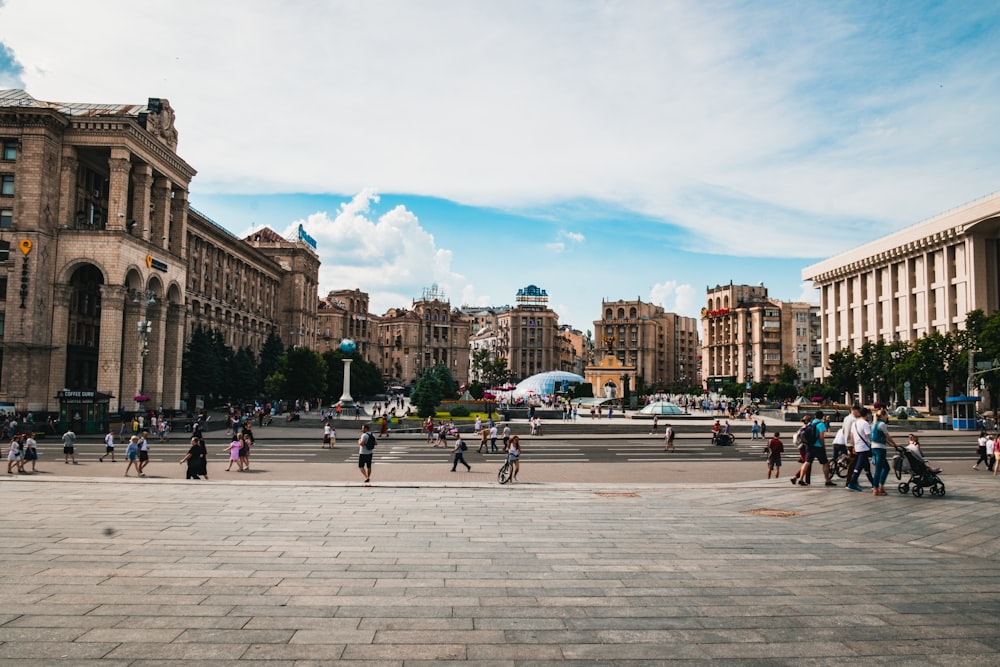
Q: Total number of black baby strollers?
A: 1